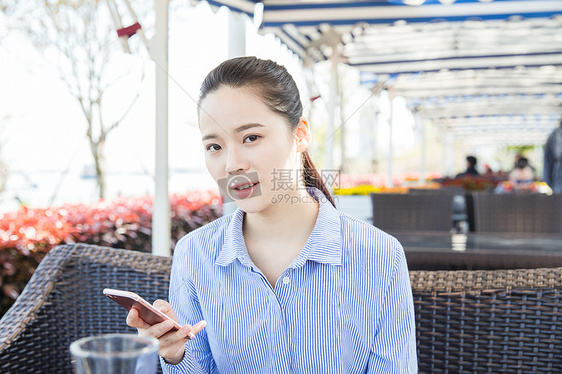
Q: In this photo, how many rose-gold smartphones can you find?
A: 1